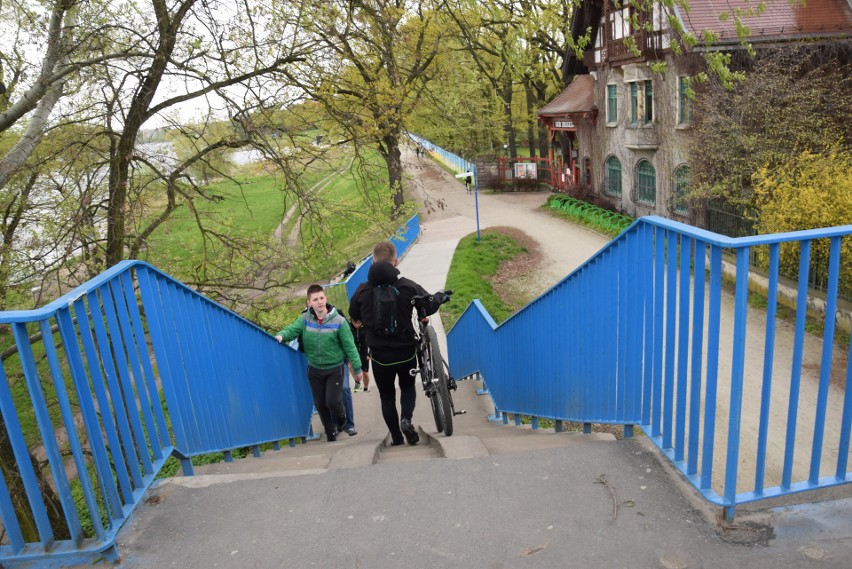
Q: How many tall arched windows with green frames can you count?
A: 3